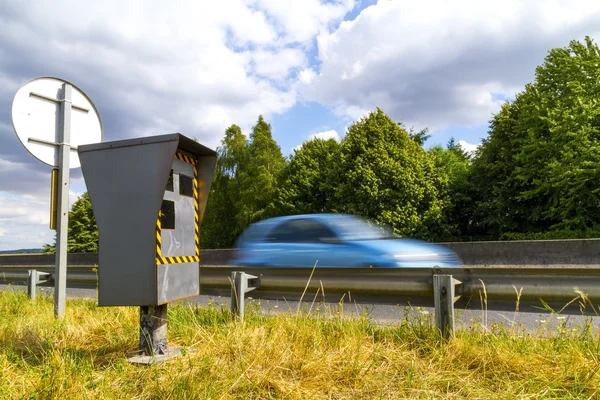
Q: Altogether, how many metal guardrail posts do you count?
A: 3